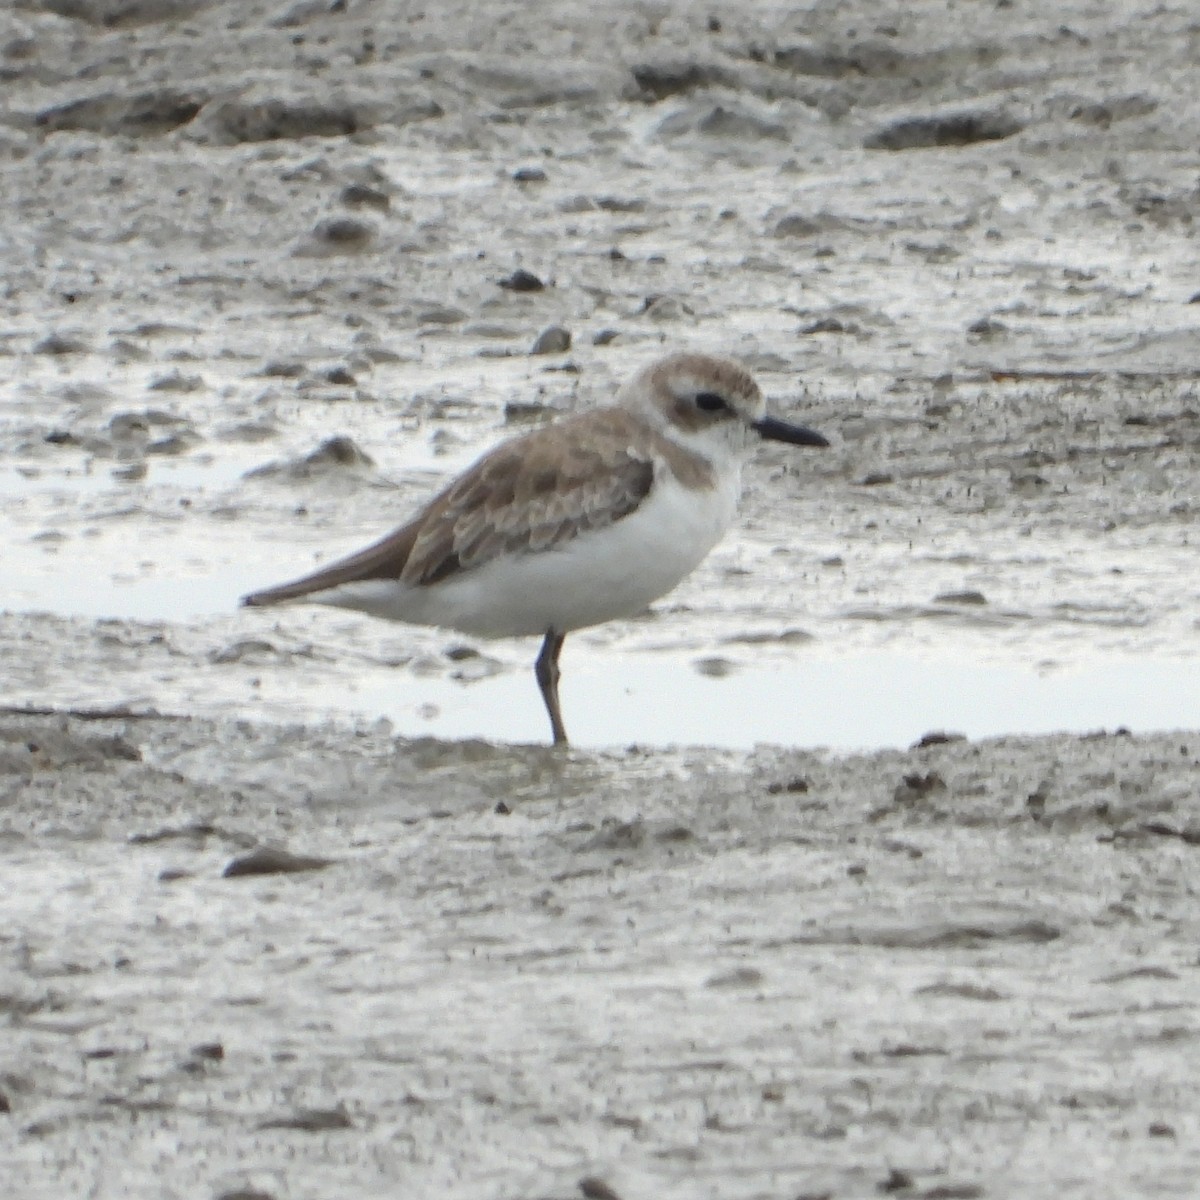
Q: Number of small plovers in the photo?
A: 1